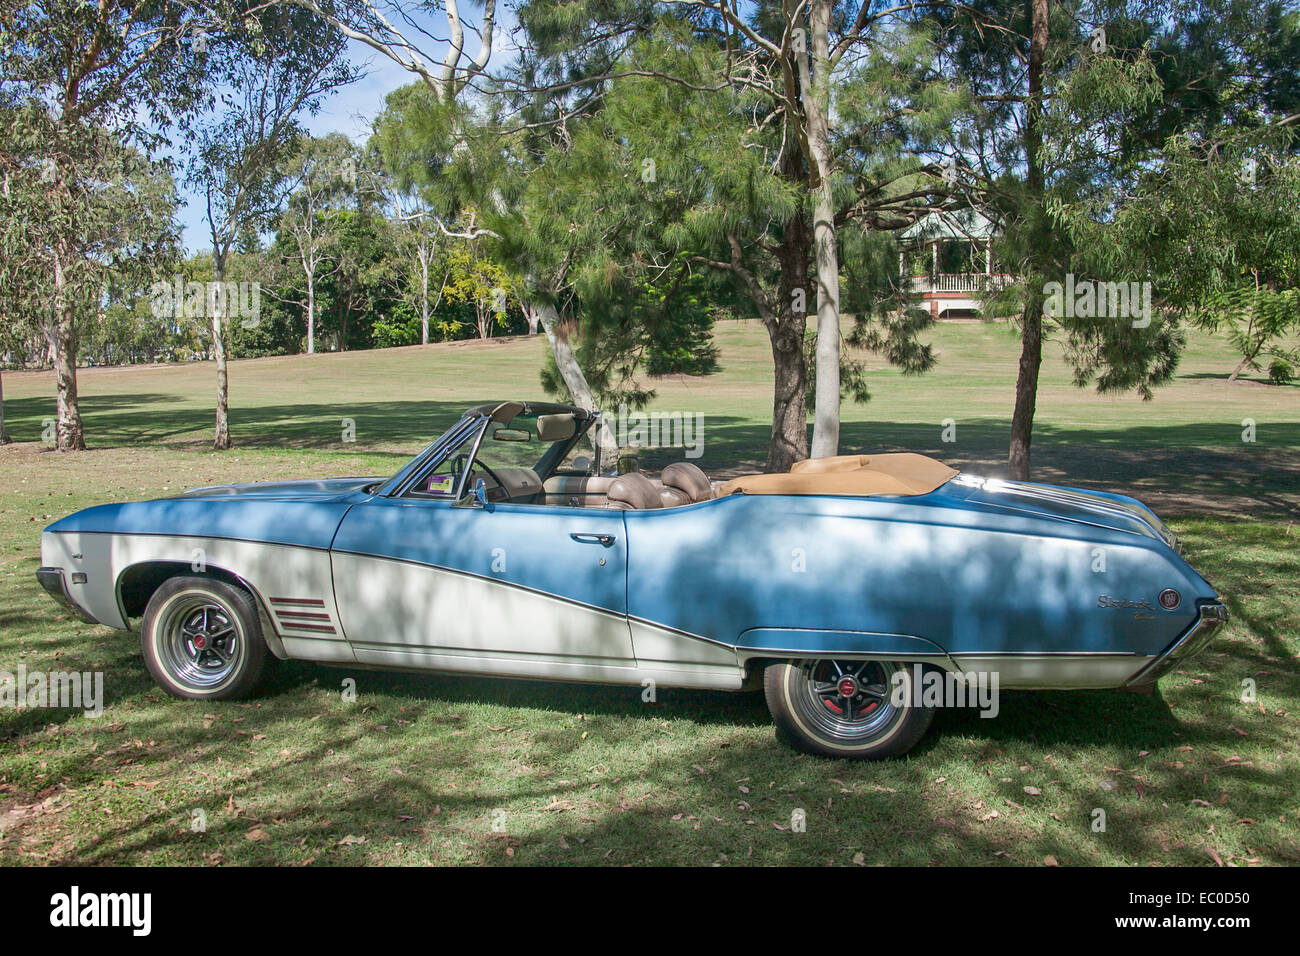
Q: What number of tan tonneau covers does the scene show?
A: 1